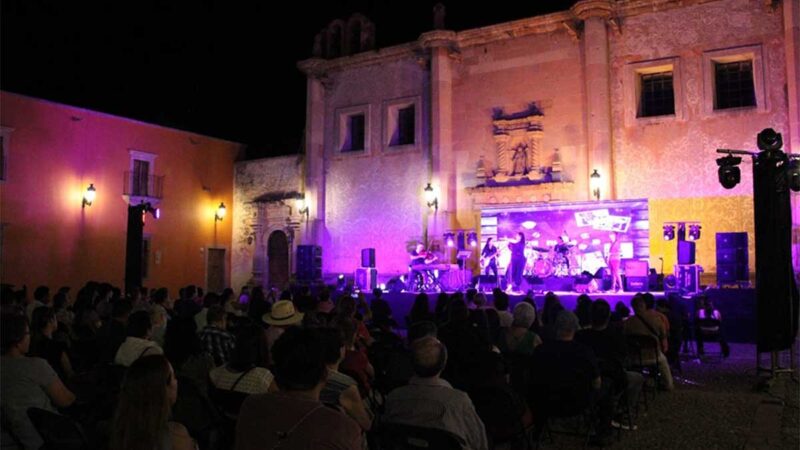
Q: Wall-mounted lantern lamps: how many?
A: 5